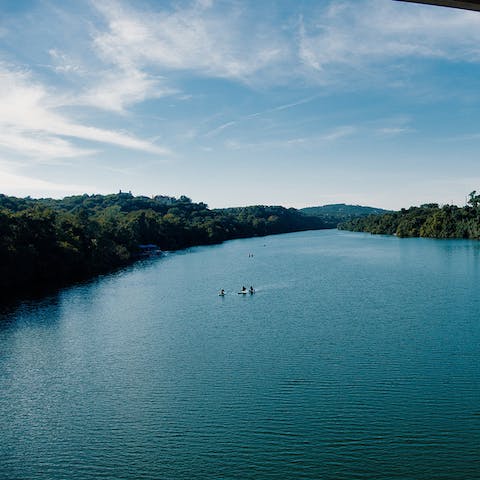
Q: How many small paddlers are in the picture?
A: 3